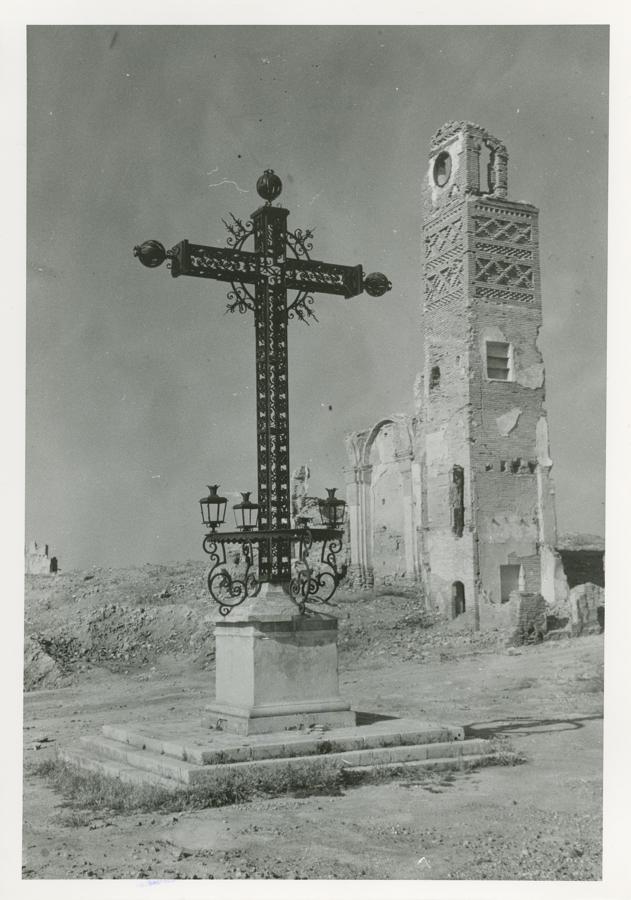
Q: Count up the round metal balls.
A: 3